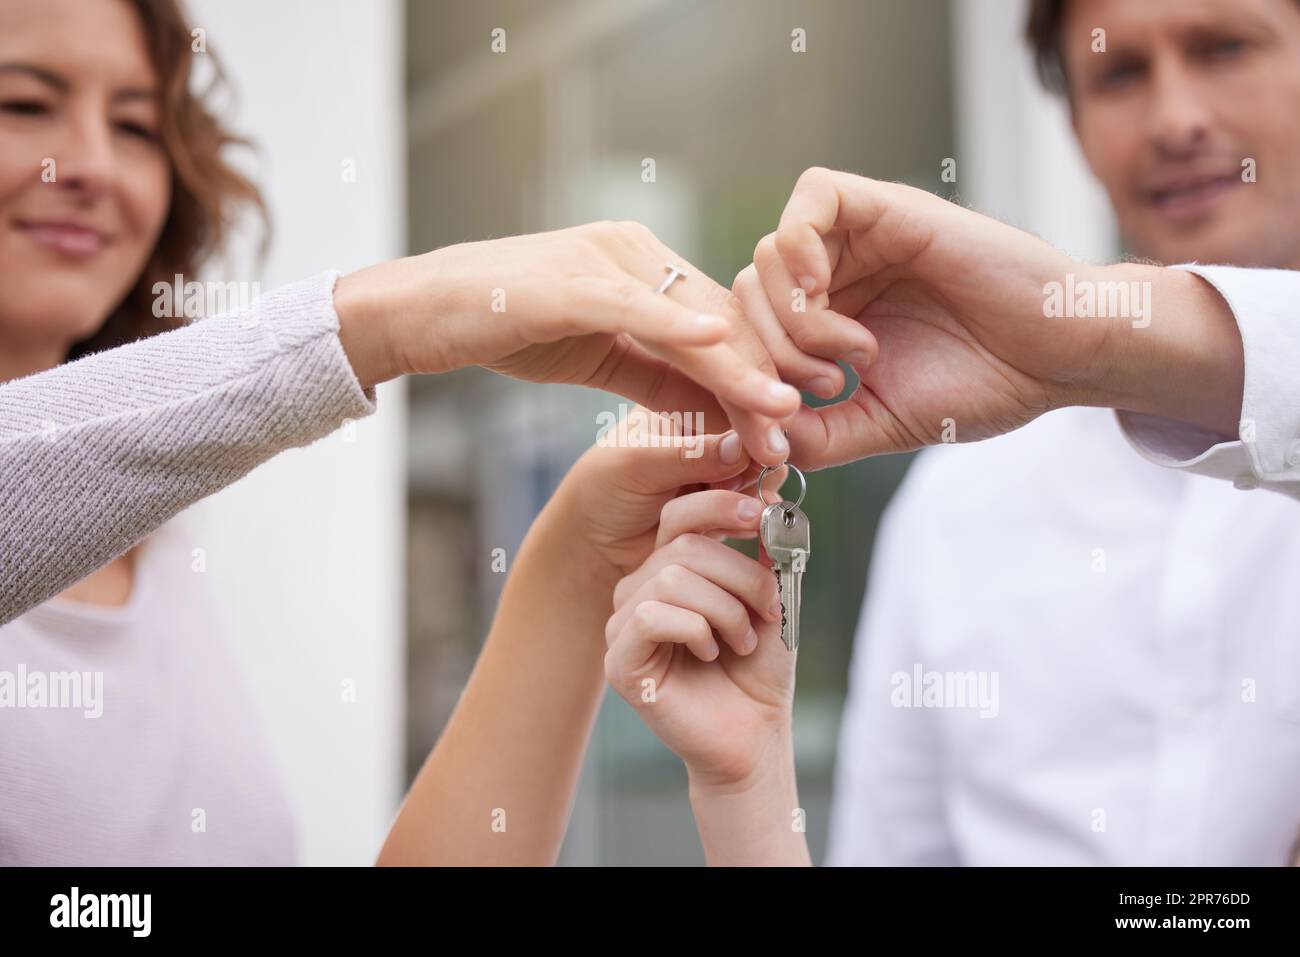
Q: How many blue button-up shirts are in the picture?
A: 0